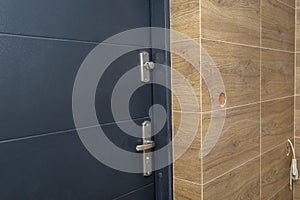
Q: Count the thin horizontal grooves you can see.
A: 3